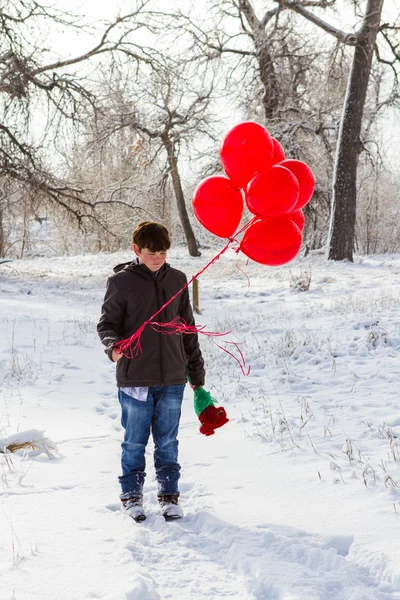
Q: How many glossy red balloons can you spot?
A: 7